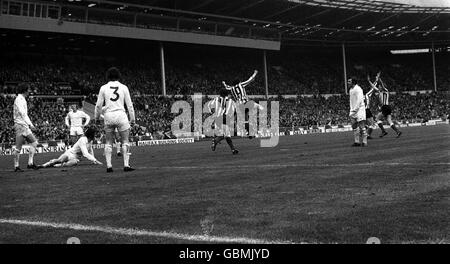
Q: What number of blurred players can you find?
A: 2